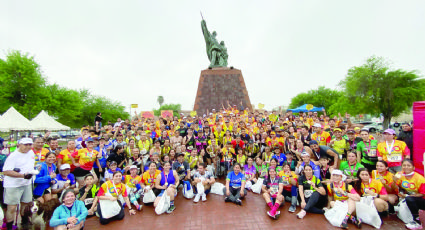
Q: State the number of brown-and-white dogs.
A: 1